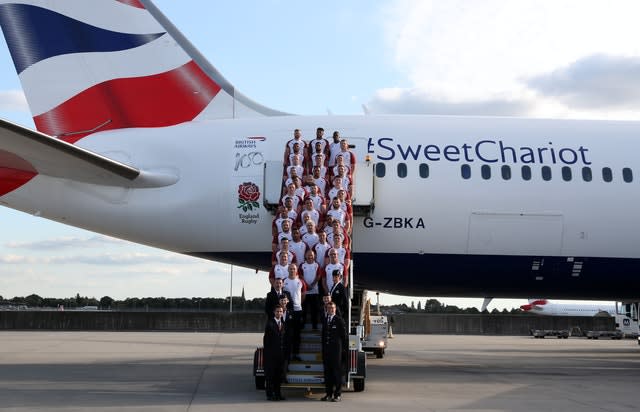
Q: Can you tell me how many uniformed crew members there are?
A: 6